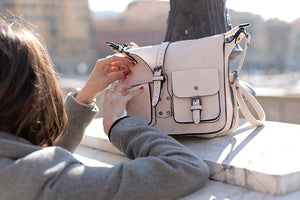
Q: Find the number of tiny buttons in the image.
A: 4